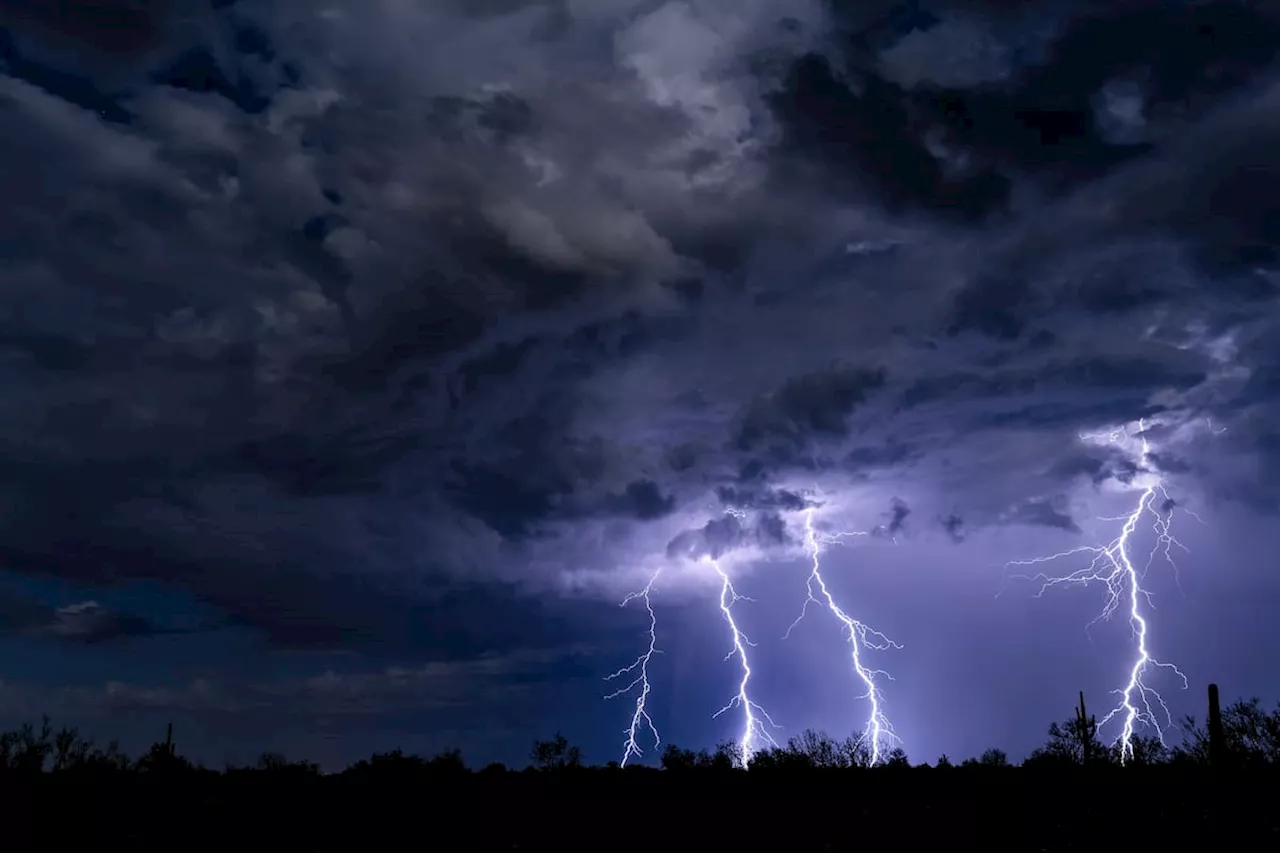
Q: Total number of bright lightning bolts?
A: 4